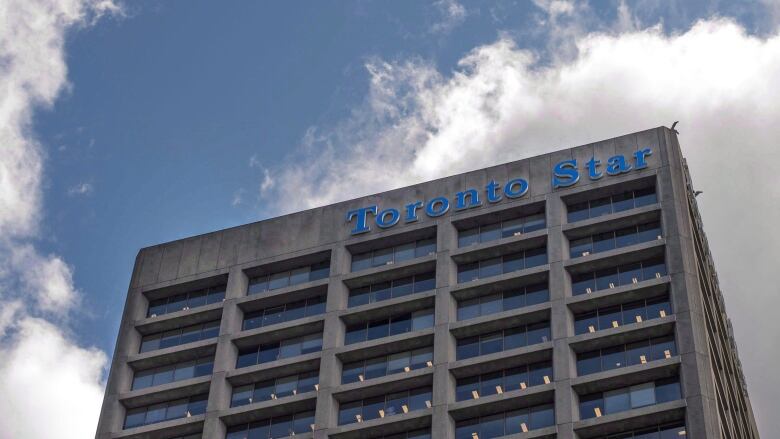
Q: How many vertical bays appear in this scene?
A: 5